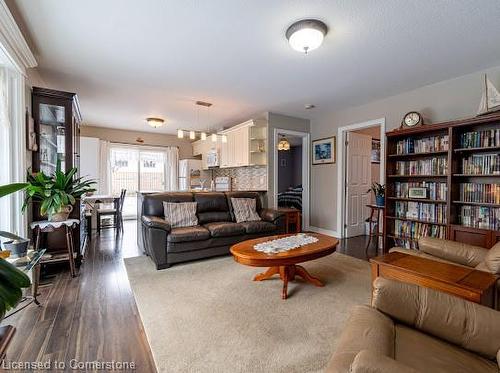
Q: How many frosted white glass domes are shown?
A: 2